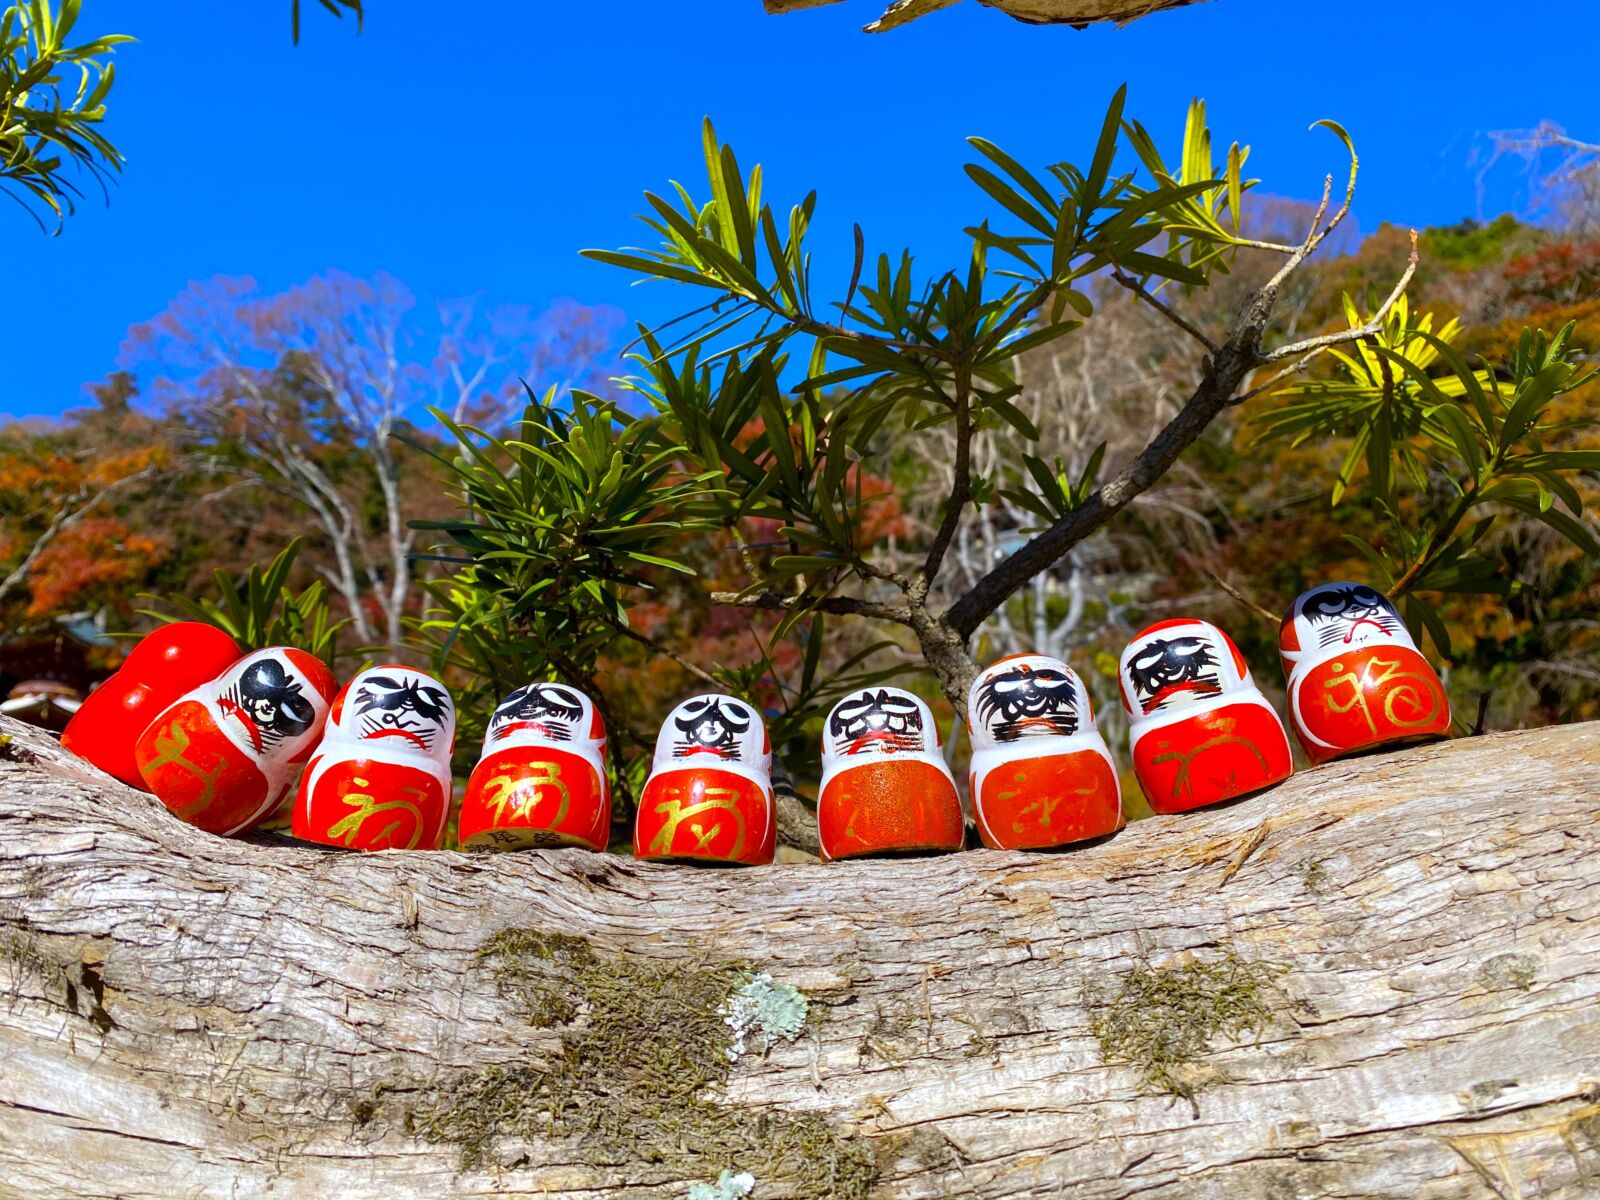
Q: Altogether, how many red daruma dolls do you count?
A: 9